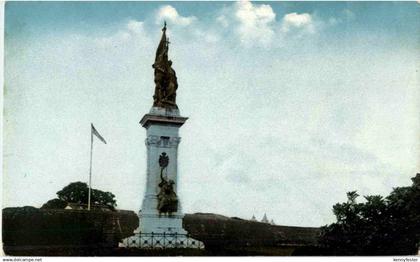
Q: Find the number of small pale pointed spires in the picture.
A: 3